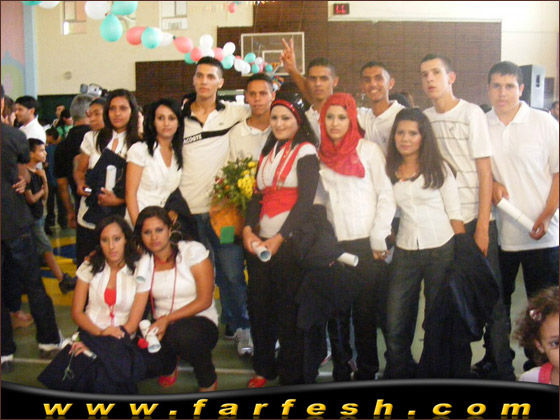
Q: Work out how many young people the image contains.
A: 13